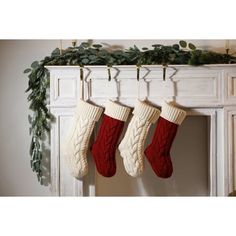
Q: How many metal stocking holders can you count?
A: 4